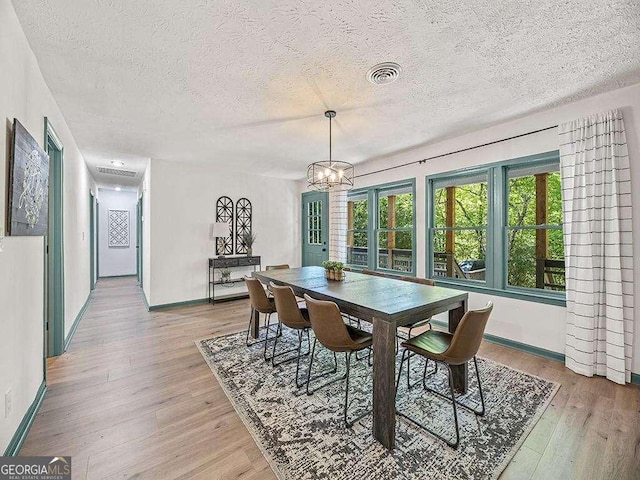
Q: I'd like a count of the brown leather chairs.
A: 8